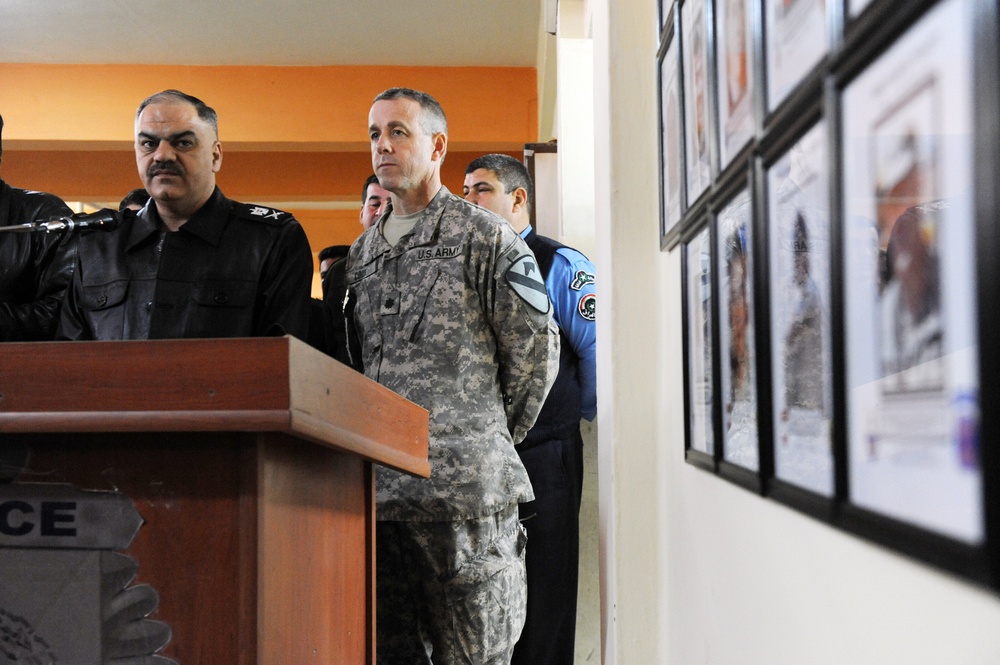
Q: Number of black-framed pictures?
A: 10